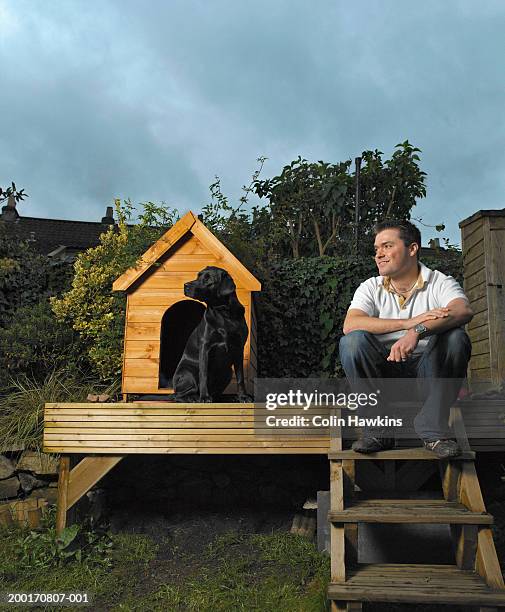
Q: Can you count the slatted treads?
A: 3